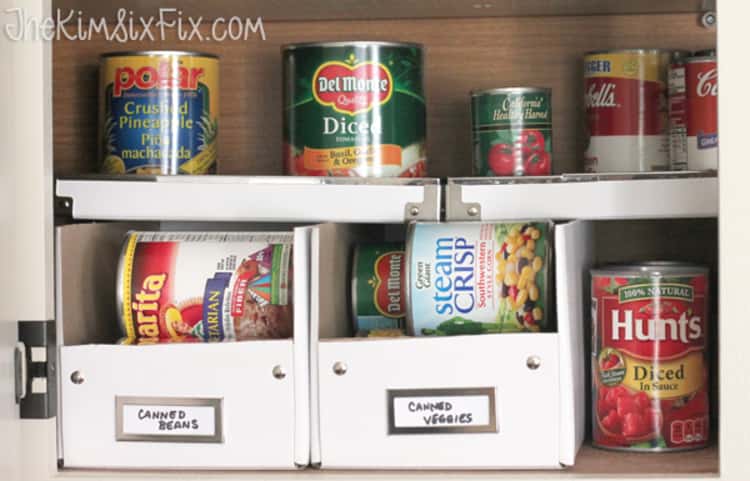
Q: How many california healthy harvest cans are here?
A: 1